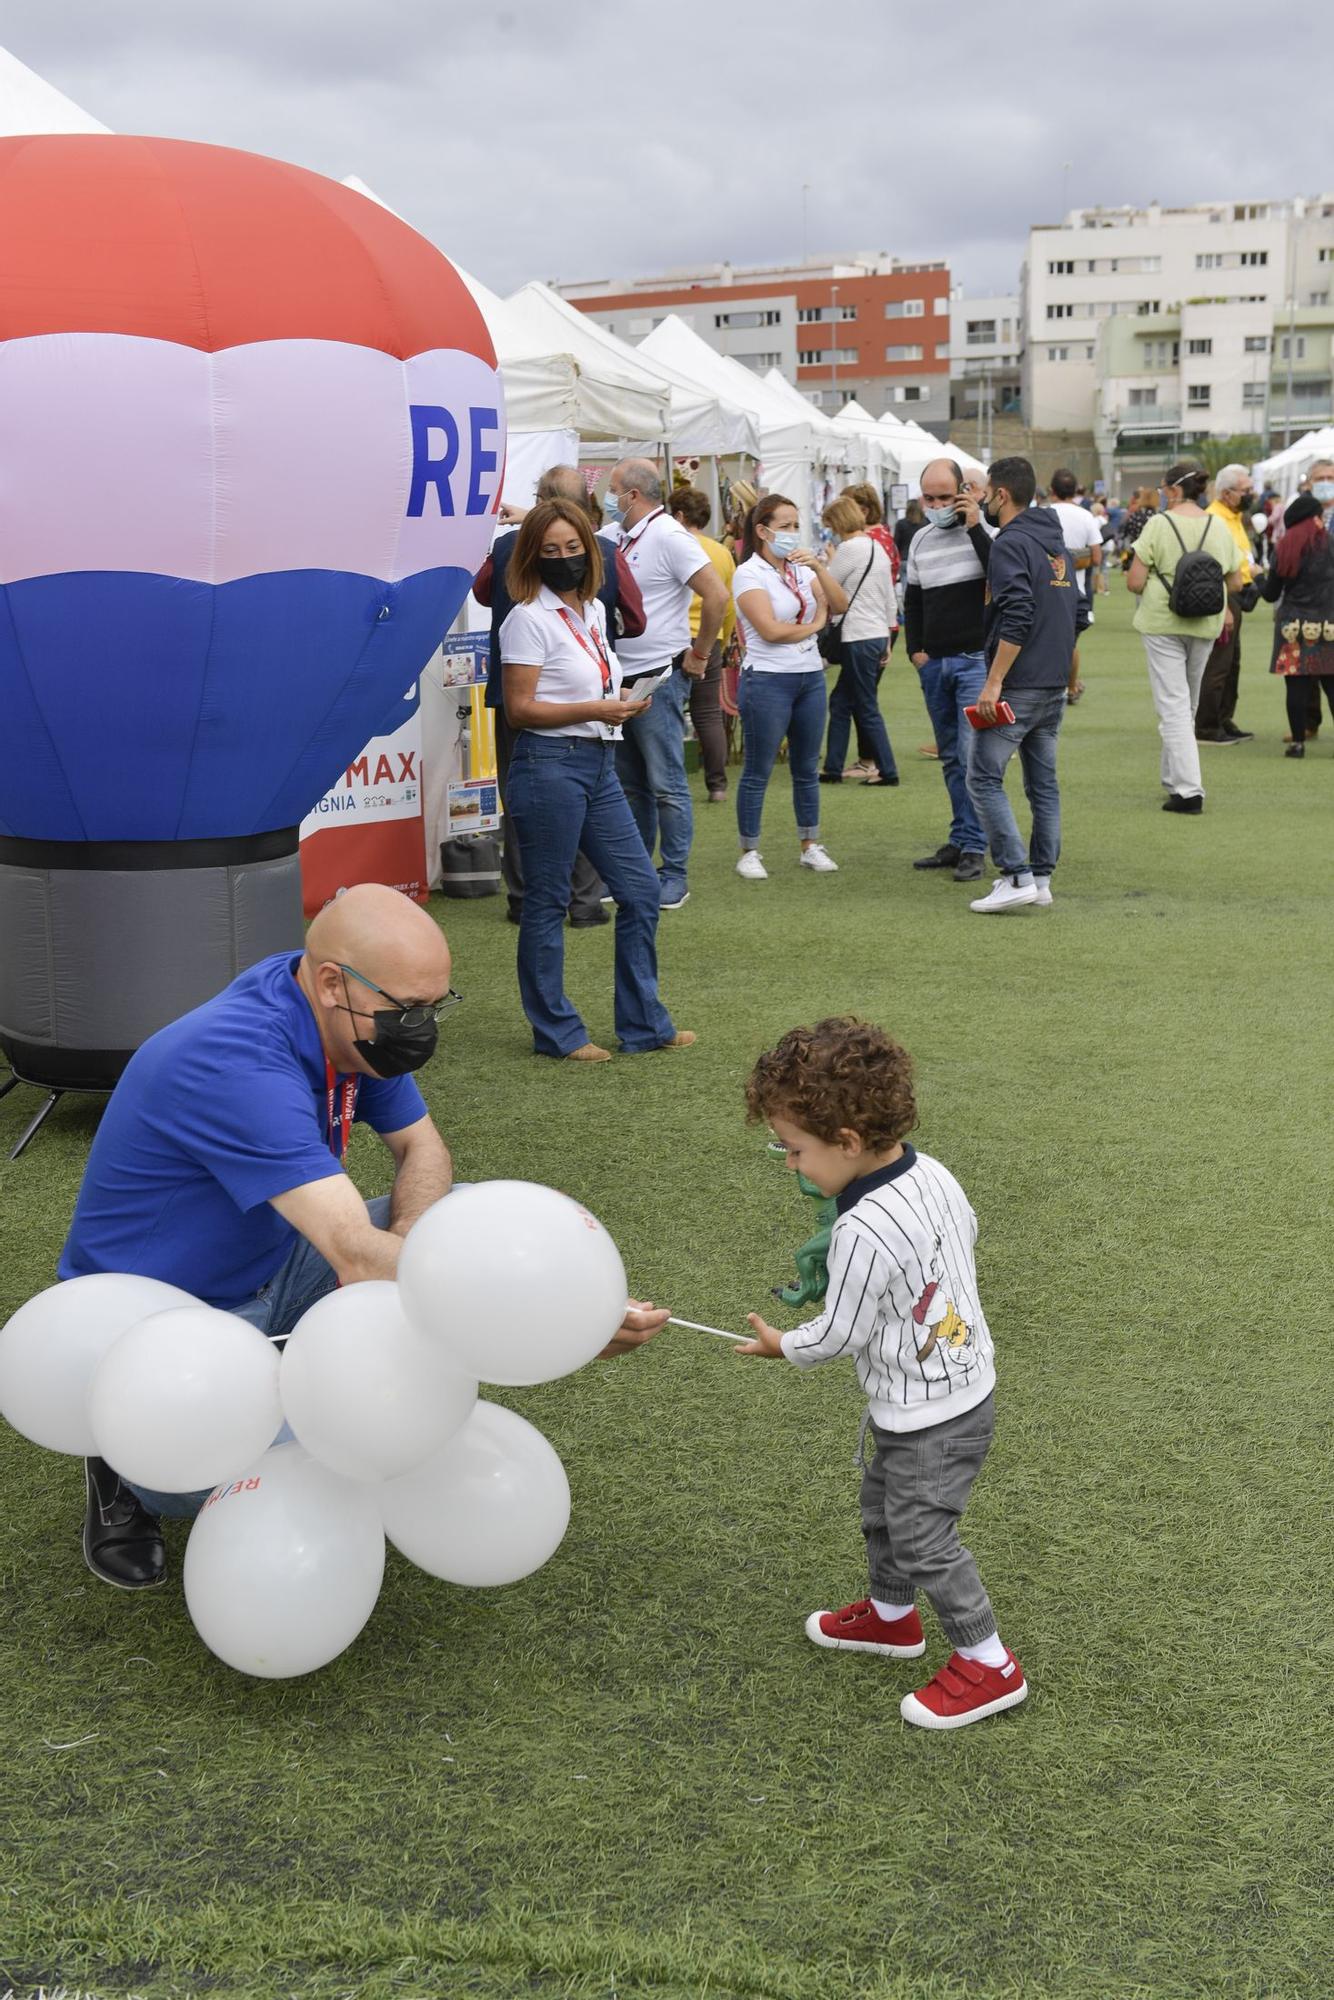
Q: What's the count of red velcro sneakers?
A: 2